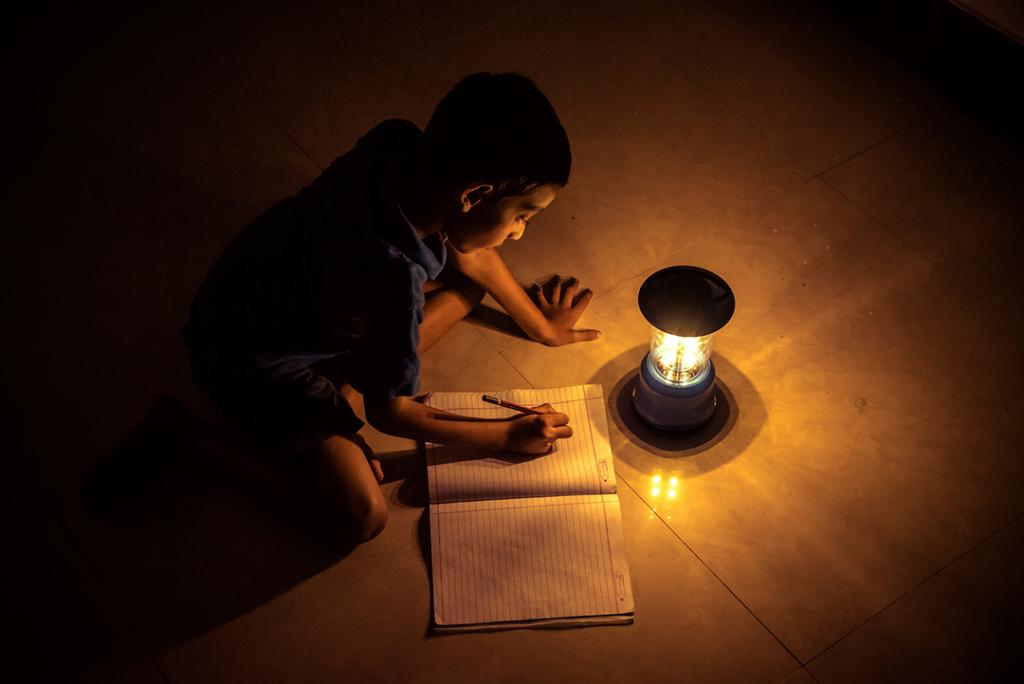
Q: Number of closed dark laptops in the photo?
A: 0